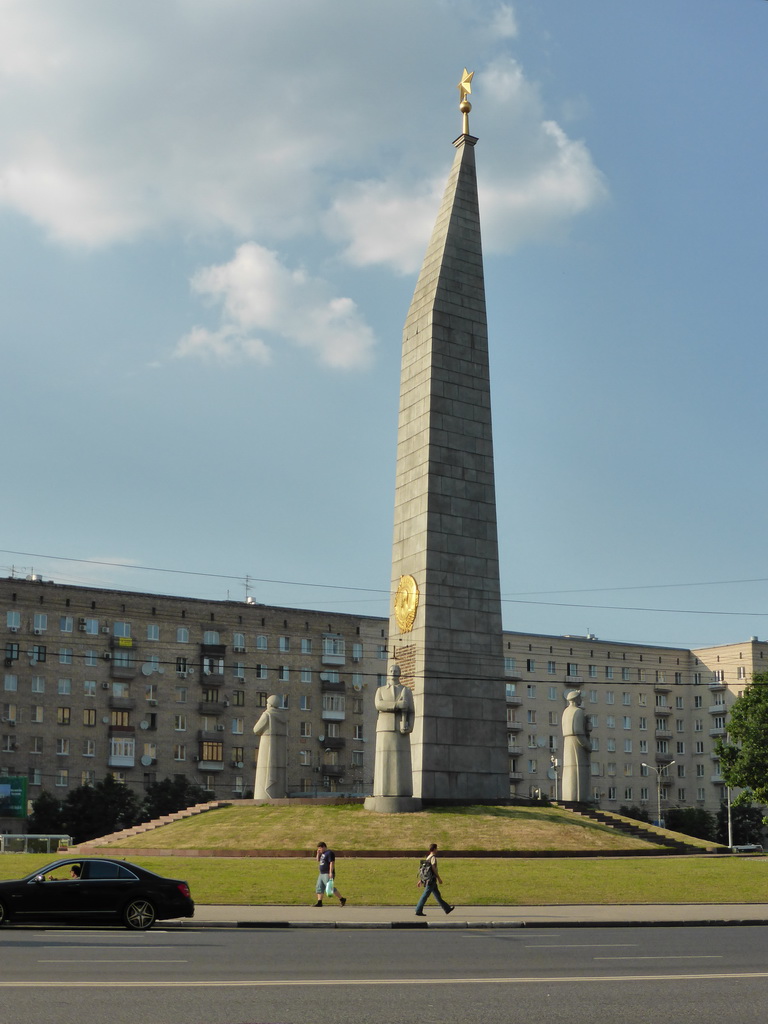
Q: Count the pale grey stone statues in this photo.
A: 3